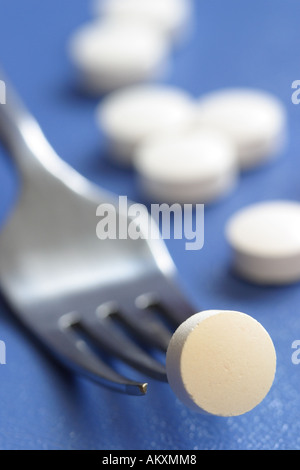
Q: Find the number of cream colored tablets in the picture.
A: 7